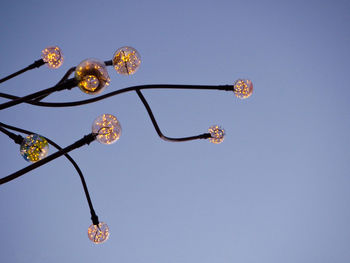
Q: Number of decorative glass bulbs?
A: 8